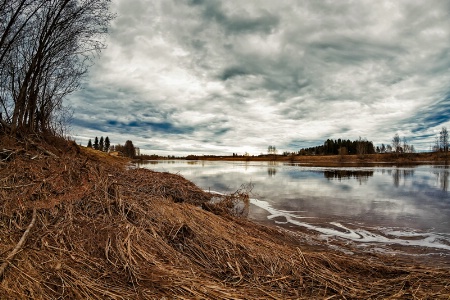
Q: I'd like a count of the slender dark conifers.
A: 4